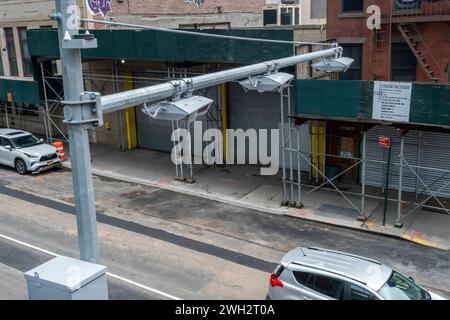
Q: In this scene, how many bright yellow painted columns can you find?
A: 3